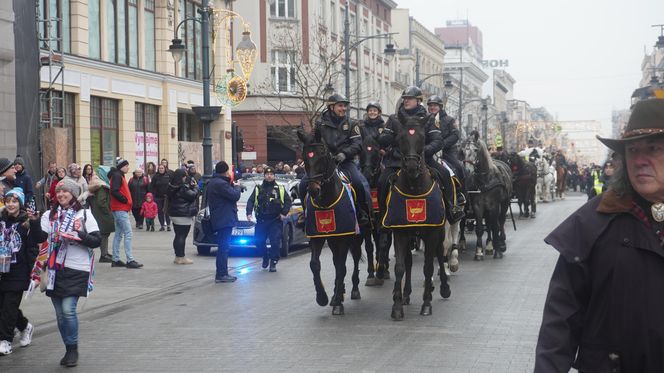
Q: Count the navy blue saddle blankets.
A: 2